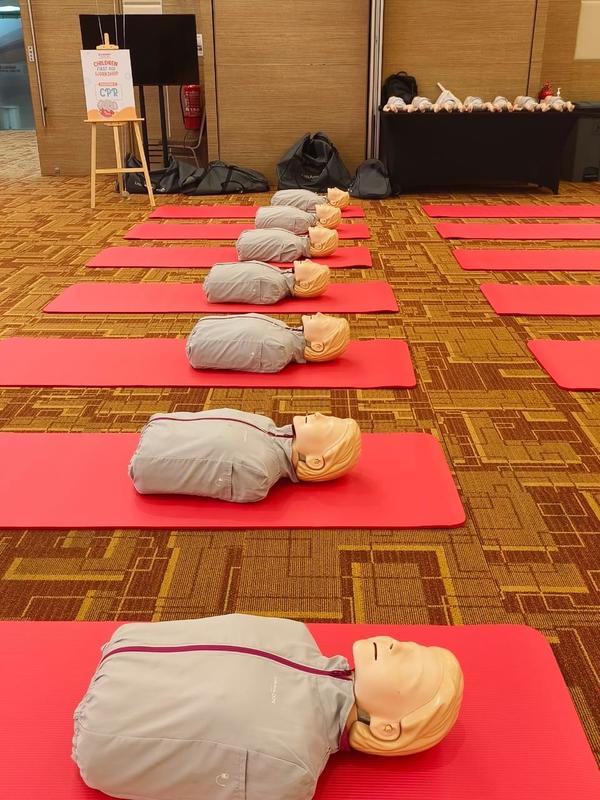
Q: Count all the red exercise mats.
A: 12